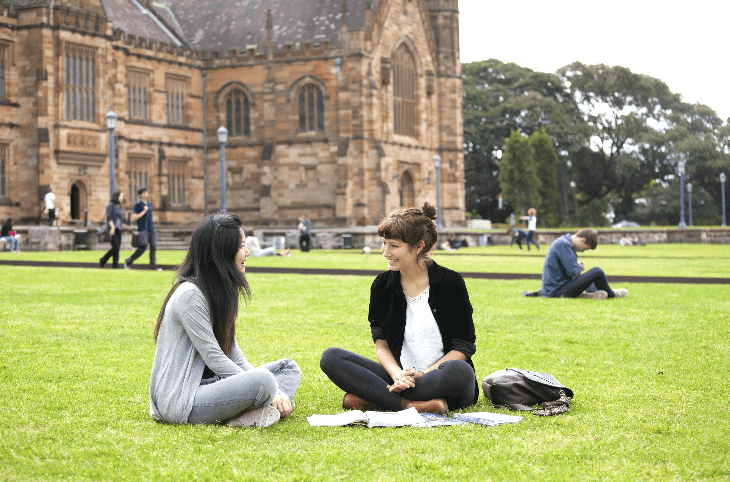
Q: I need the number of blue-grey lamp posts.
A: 6